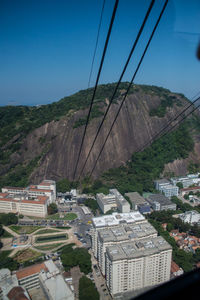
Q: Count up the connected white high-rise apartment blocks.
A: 3